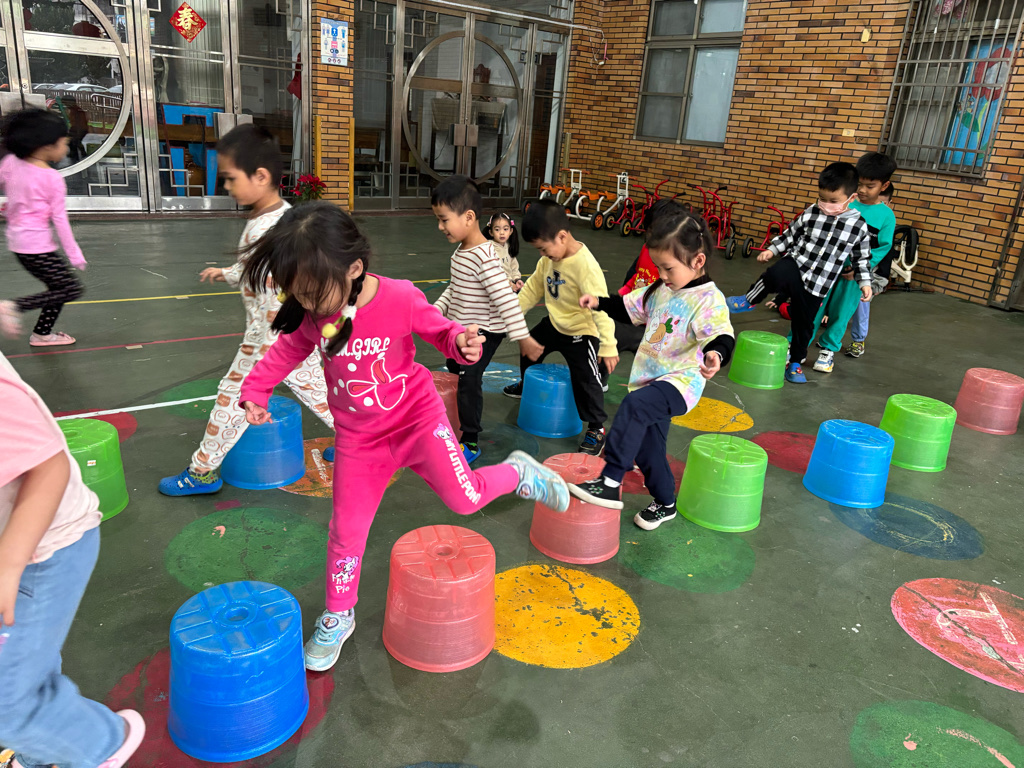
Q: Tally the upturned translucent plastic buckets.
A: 12